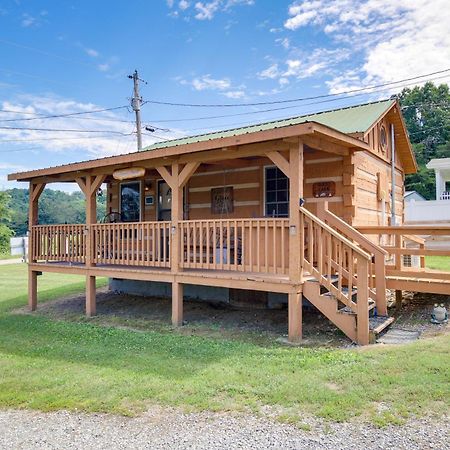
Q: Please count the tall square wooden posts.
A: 4